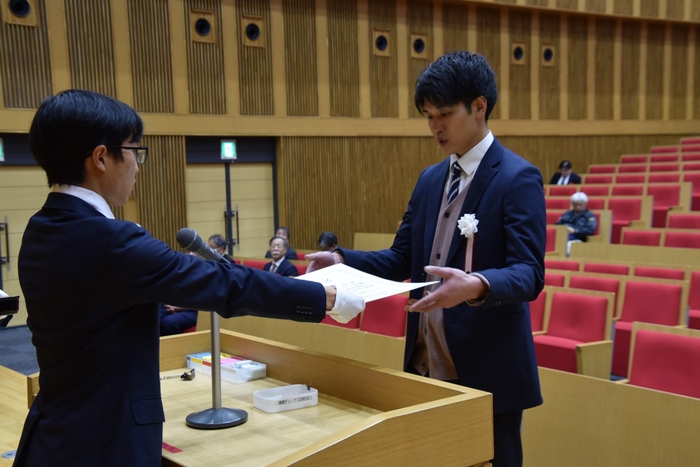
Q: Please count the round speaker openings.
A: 7